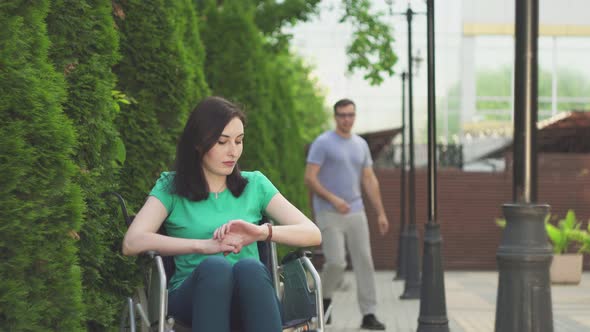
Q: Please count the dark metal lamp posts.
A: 4